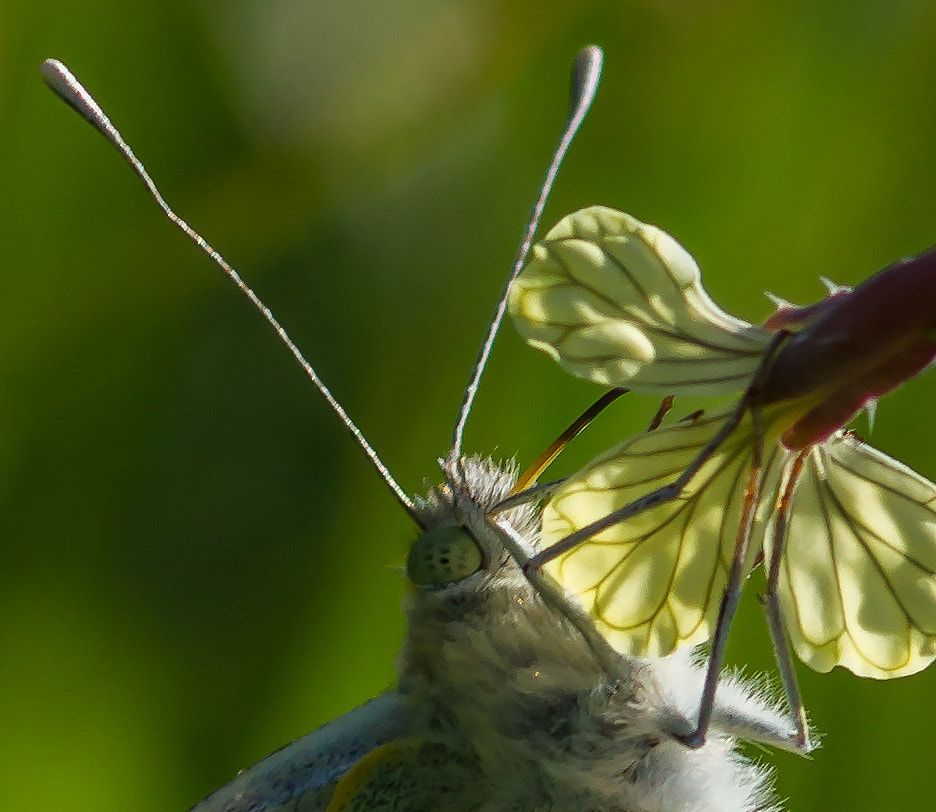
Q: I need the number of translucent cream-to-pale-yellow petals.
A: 3